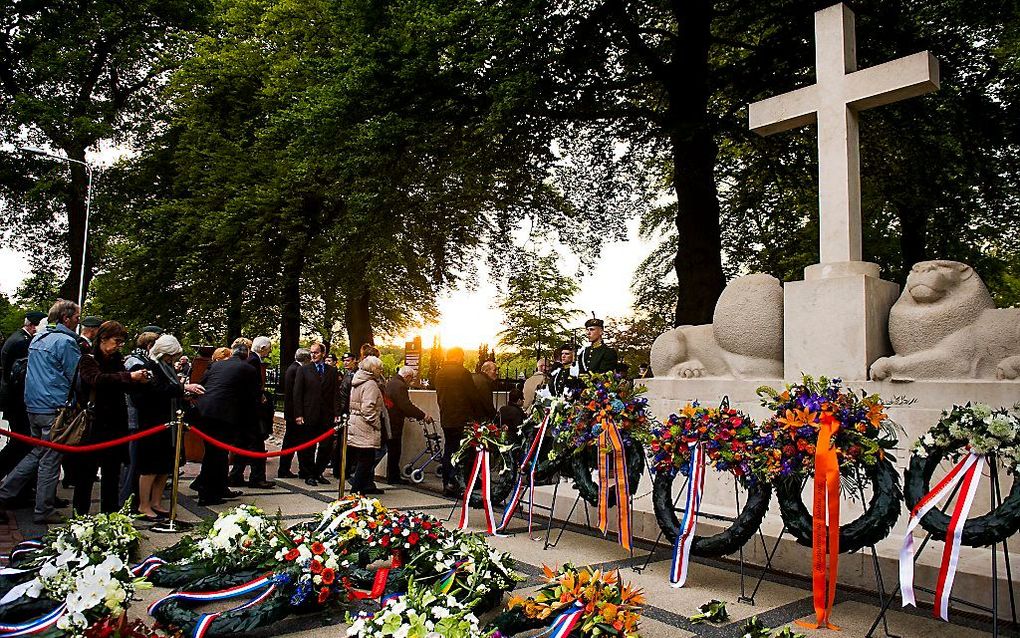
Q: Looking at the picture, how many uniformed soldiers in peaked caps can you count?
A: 2